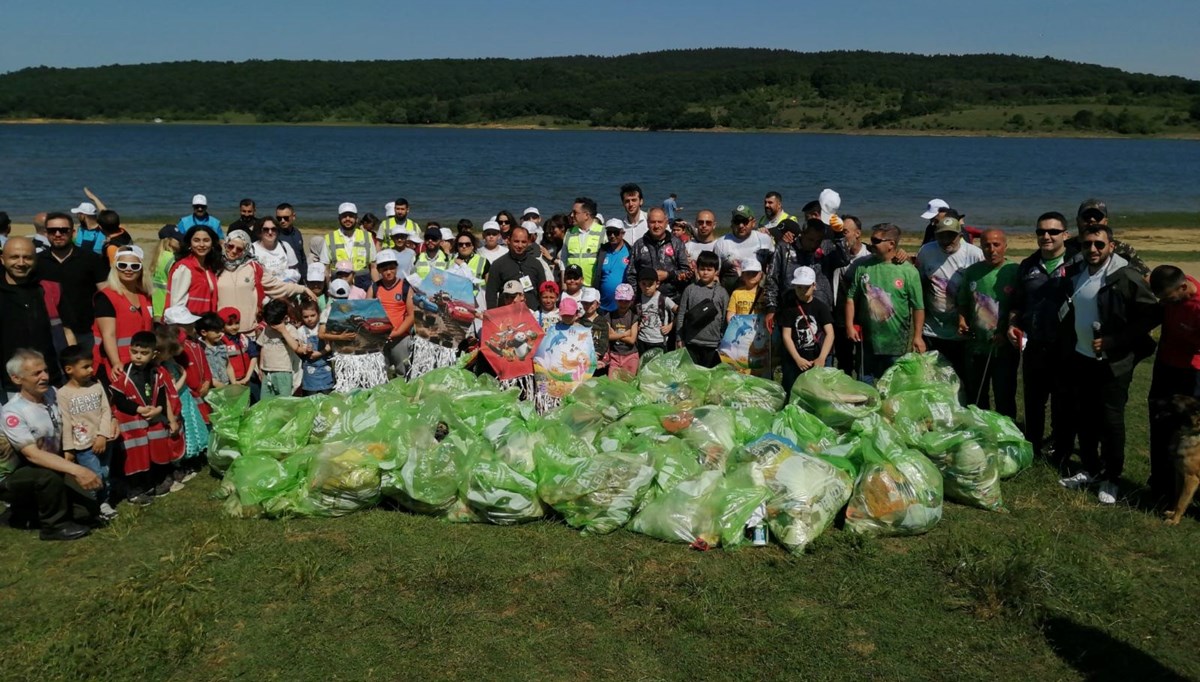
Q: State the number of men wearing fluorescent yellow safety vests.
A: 5